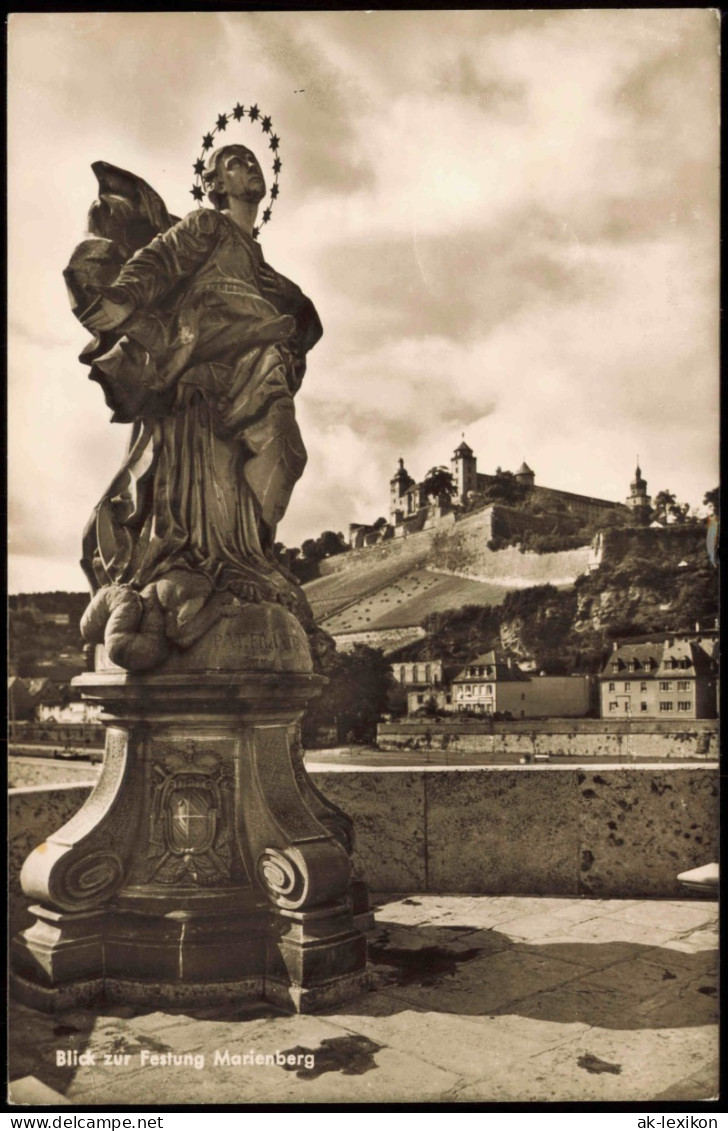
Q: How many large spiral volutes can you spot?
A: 2